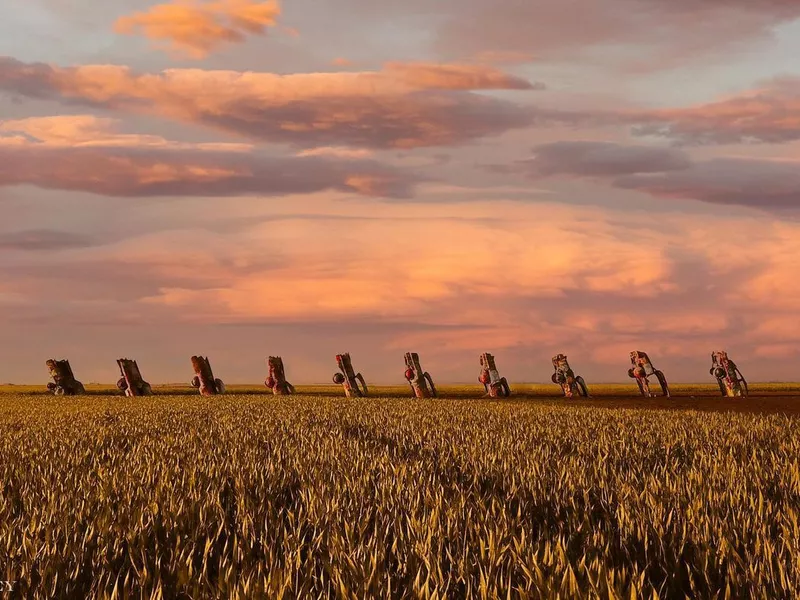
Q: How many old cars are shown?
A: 10